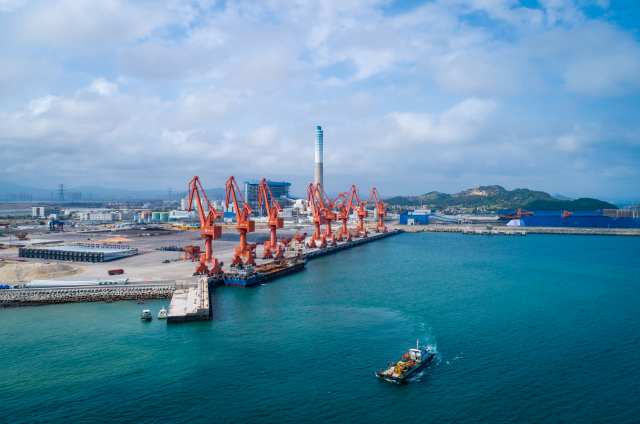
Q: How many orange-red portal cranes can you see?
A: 8